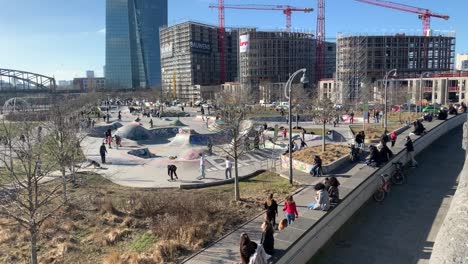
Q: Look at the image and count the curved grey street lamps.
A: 3